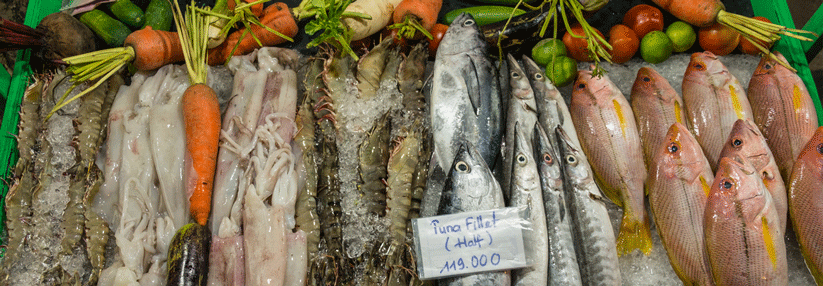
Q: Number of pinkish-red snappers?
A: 8